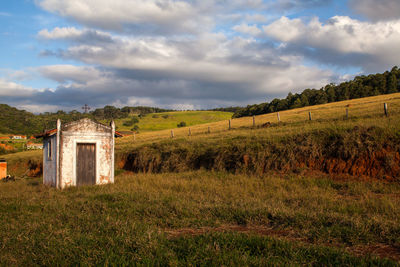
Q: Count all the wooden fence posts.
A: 10